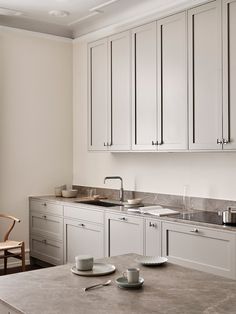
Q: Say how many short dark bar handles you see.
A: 13